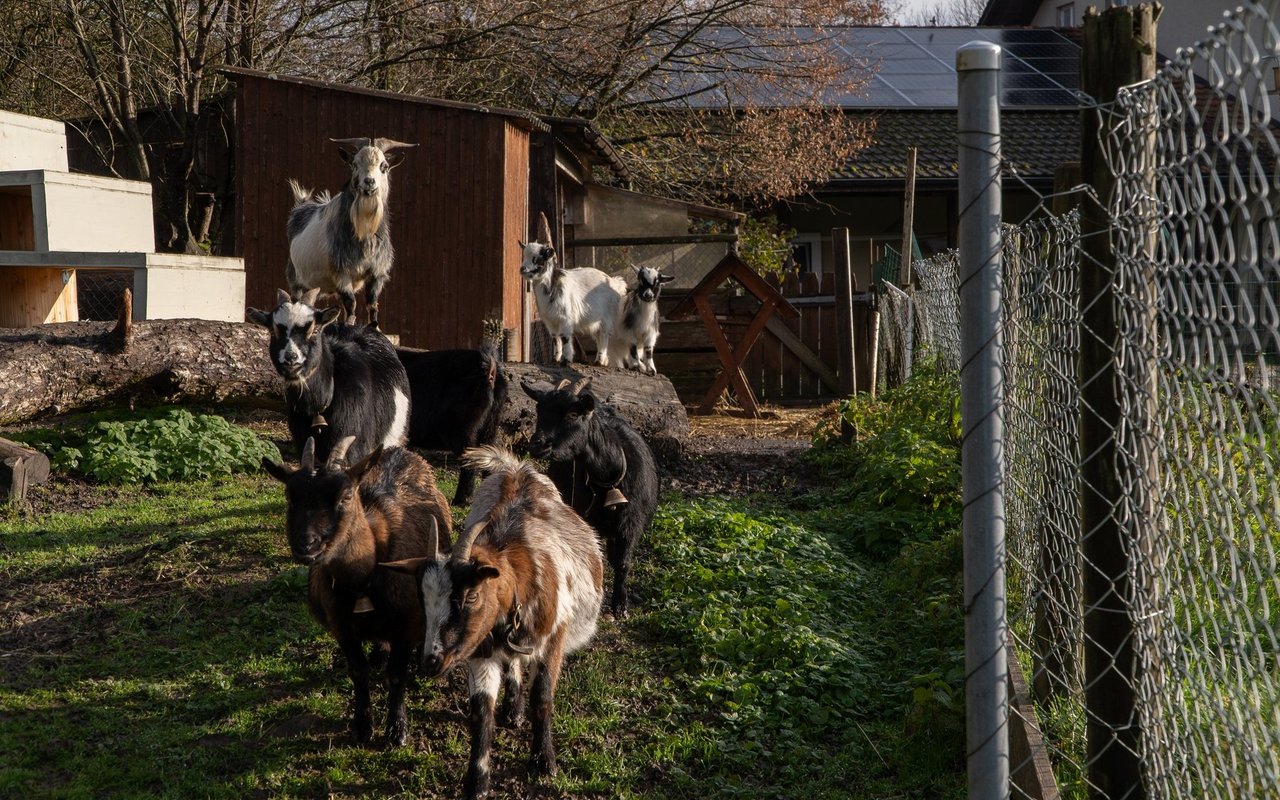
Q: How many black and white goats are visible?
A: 4